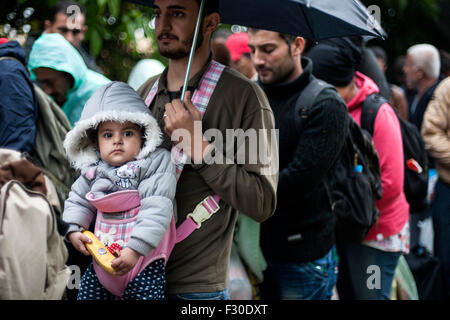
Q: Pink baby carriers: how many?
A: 1